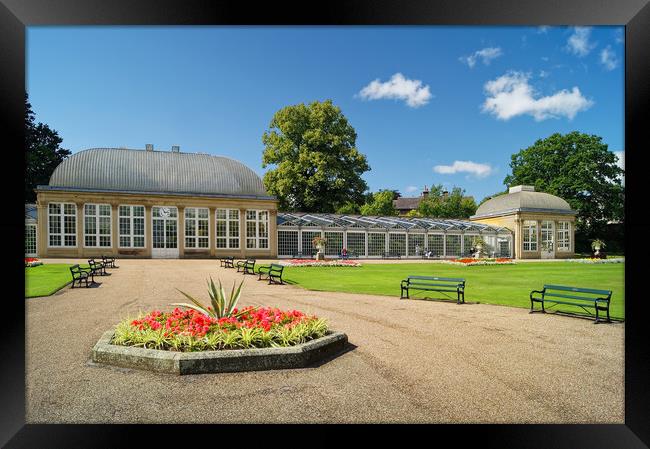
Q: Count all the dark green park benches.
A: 8